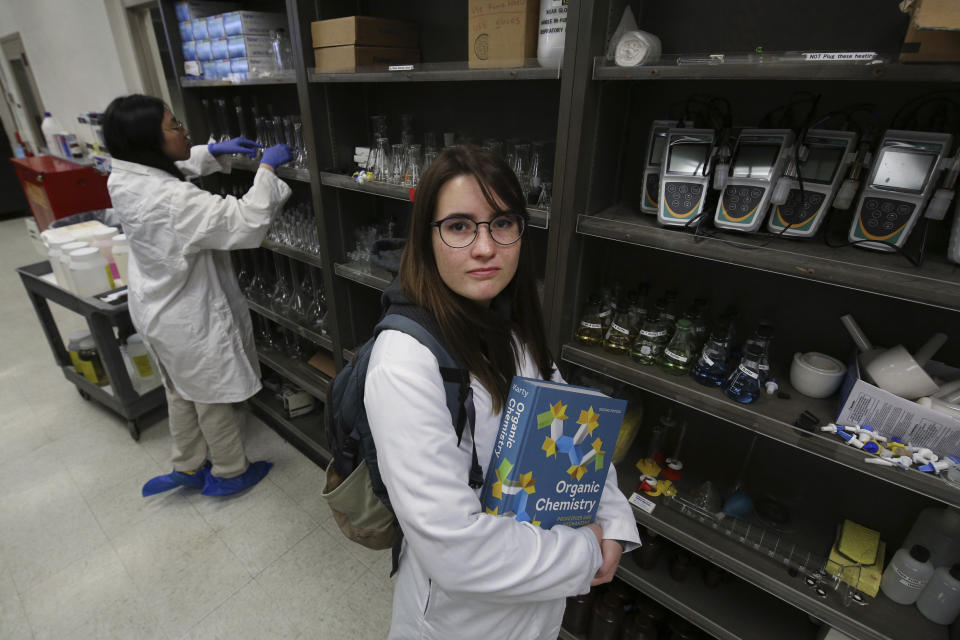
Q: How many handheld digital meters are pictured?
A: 5